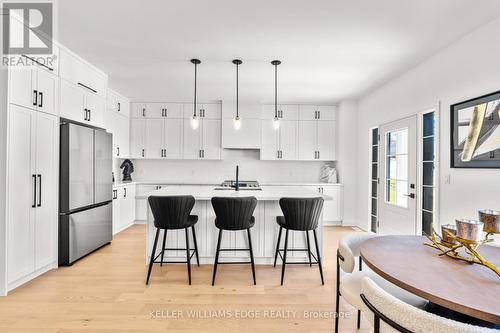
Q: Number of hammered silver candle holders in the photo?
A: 3